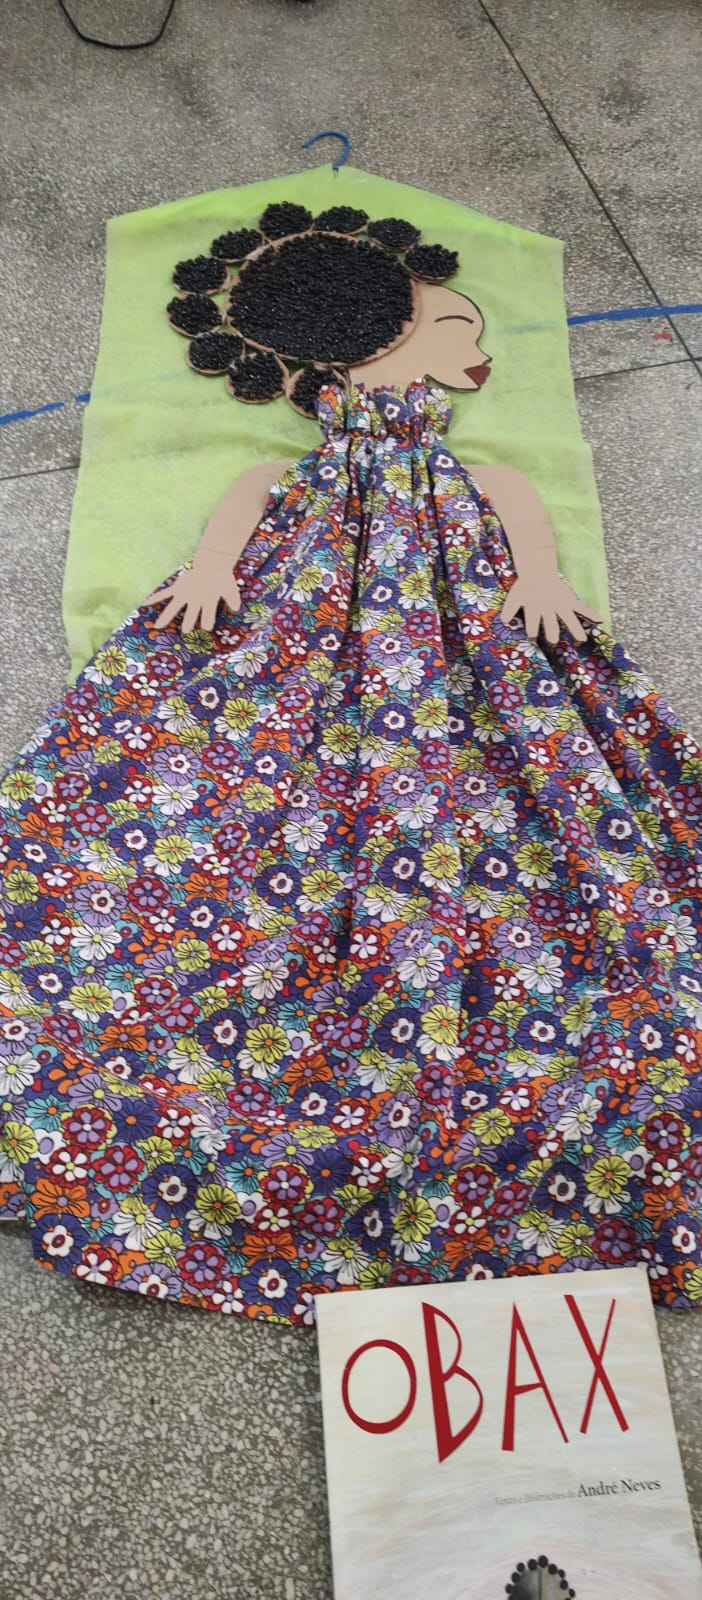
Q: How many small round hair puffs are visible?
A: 10